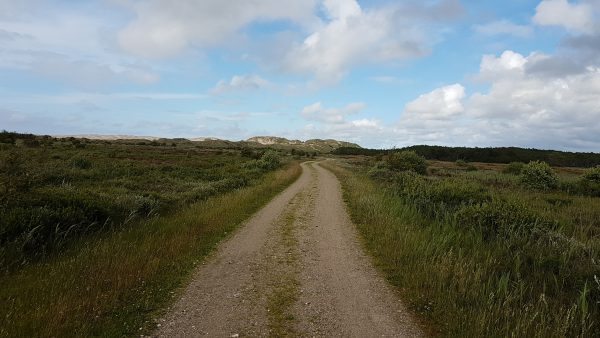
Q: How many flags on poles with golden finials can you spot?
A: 0